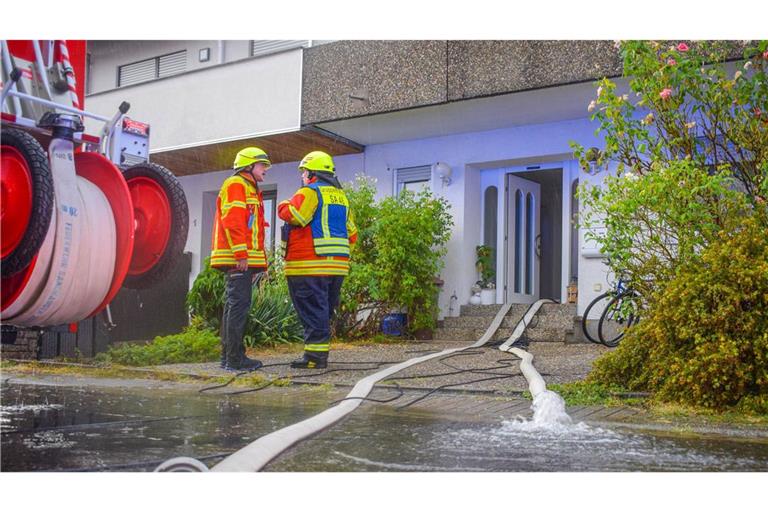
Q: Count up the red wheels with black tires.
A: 2